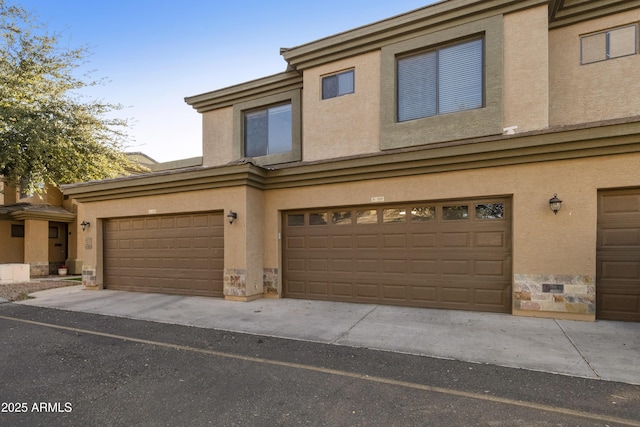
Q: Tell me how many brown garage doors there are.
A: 3